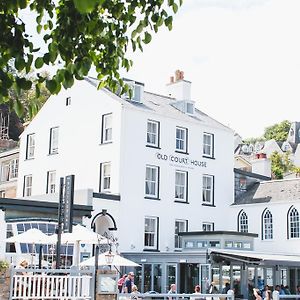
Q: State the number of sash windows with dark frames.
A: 15